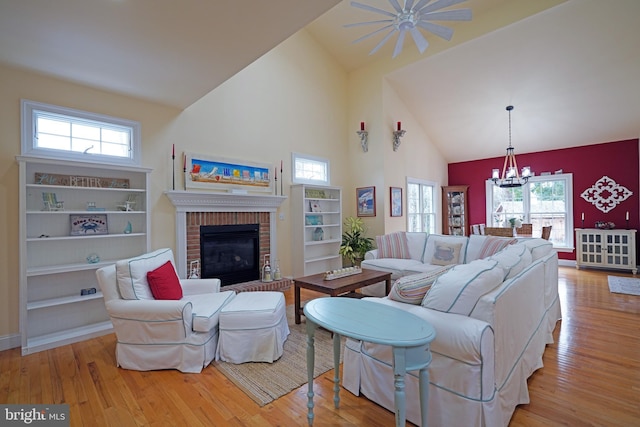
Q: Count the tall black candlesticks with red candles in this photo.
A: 4